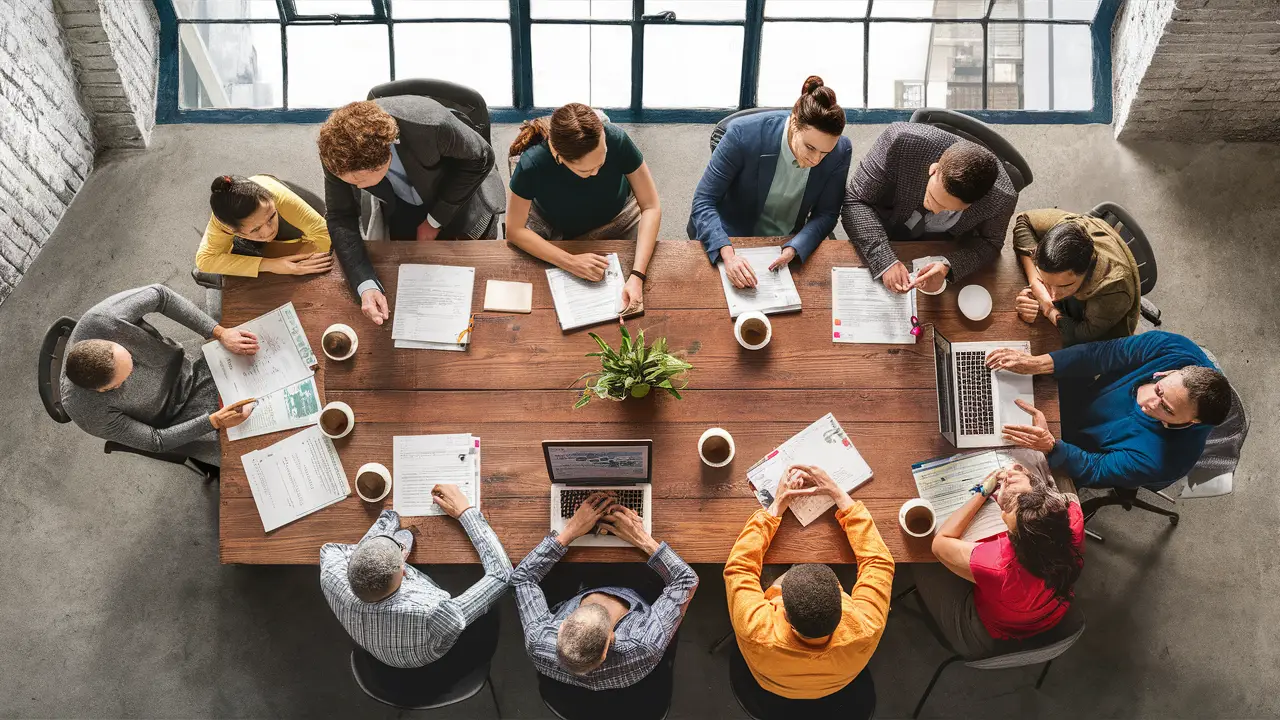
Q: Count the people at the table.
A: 12